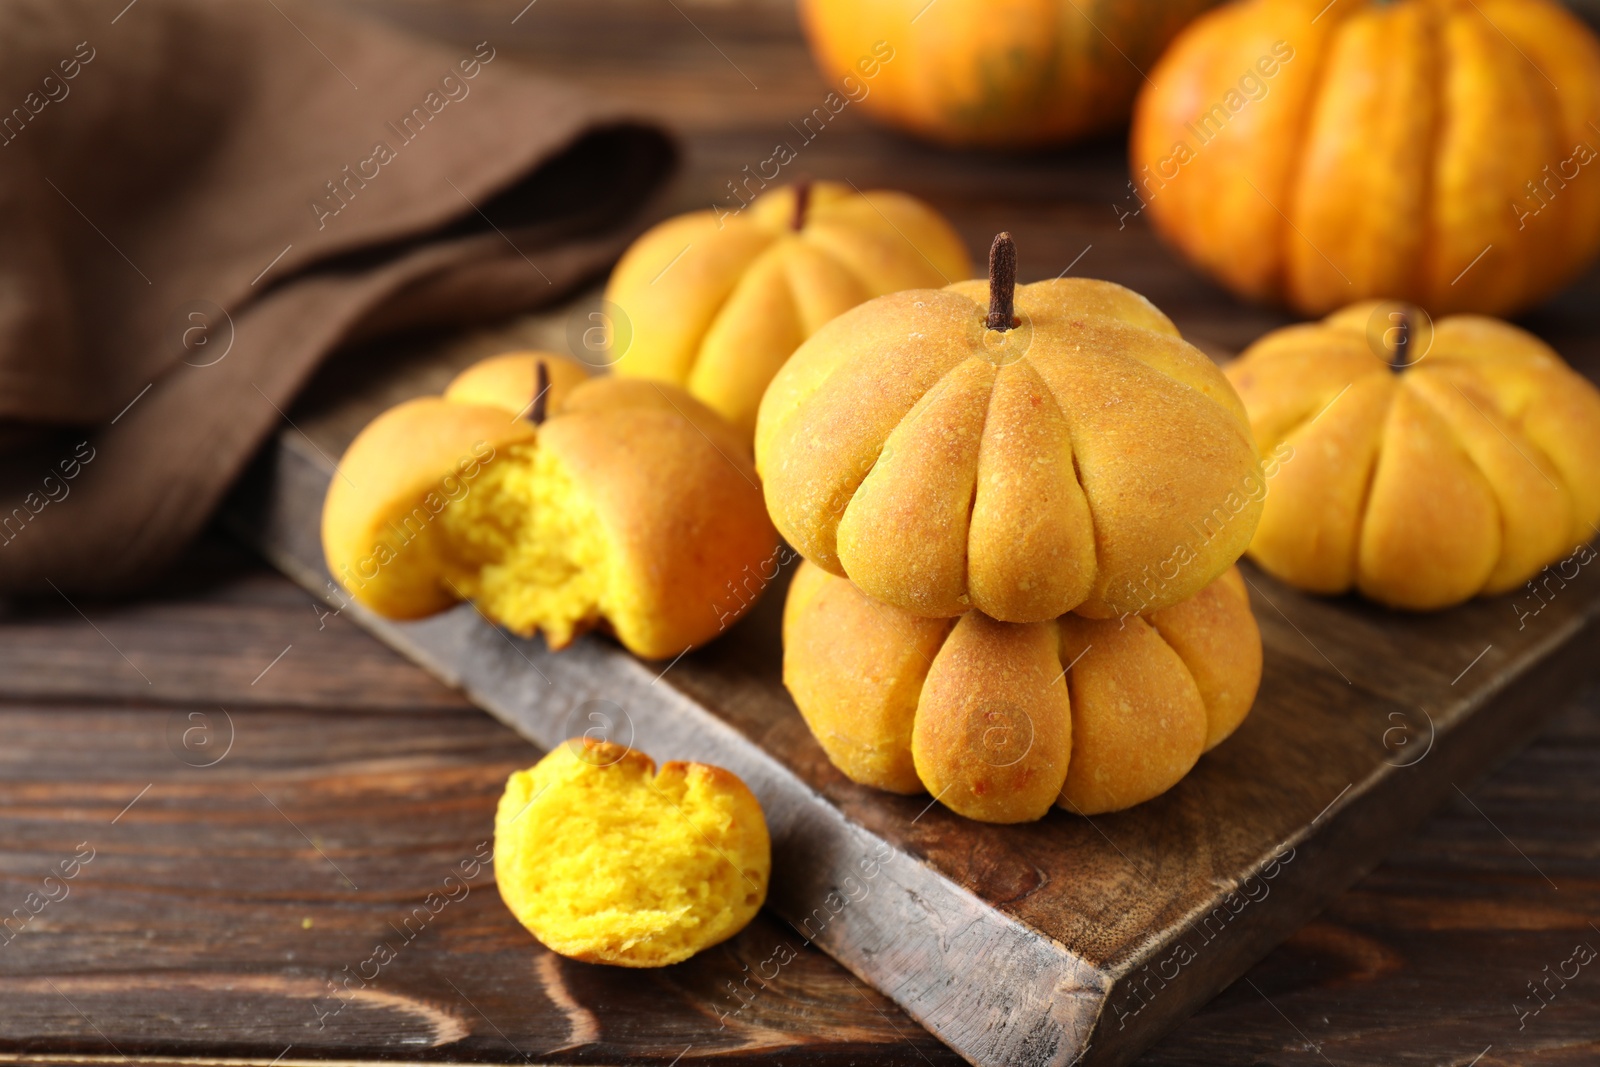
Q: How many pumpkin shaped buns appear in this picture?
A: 5